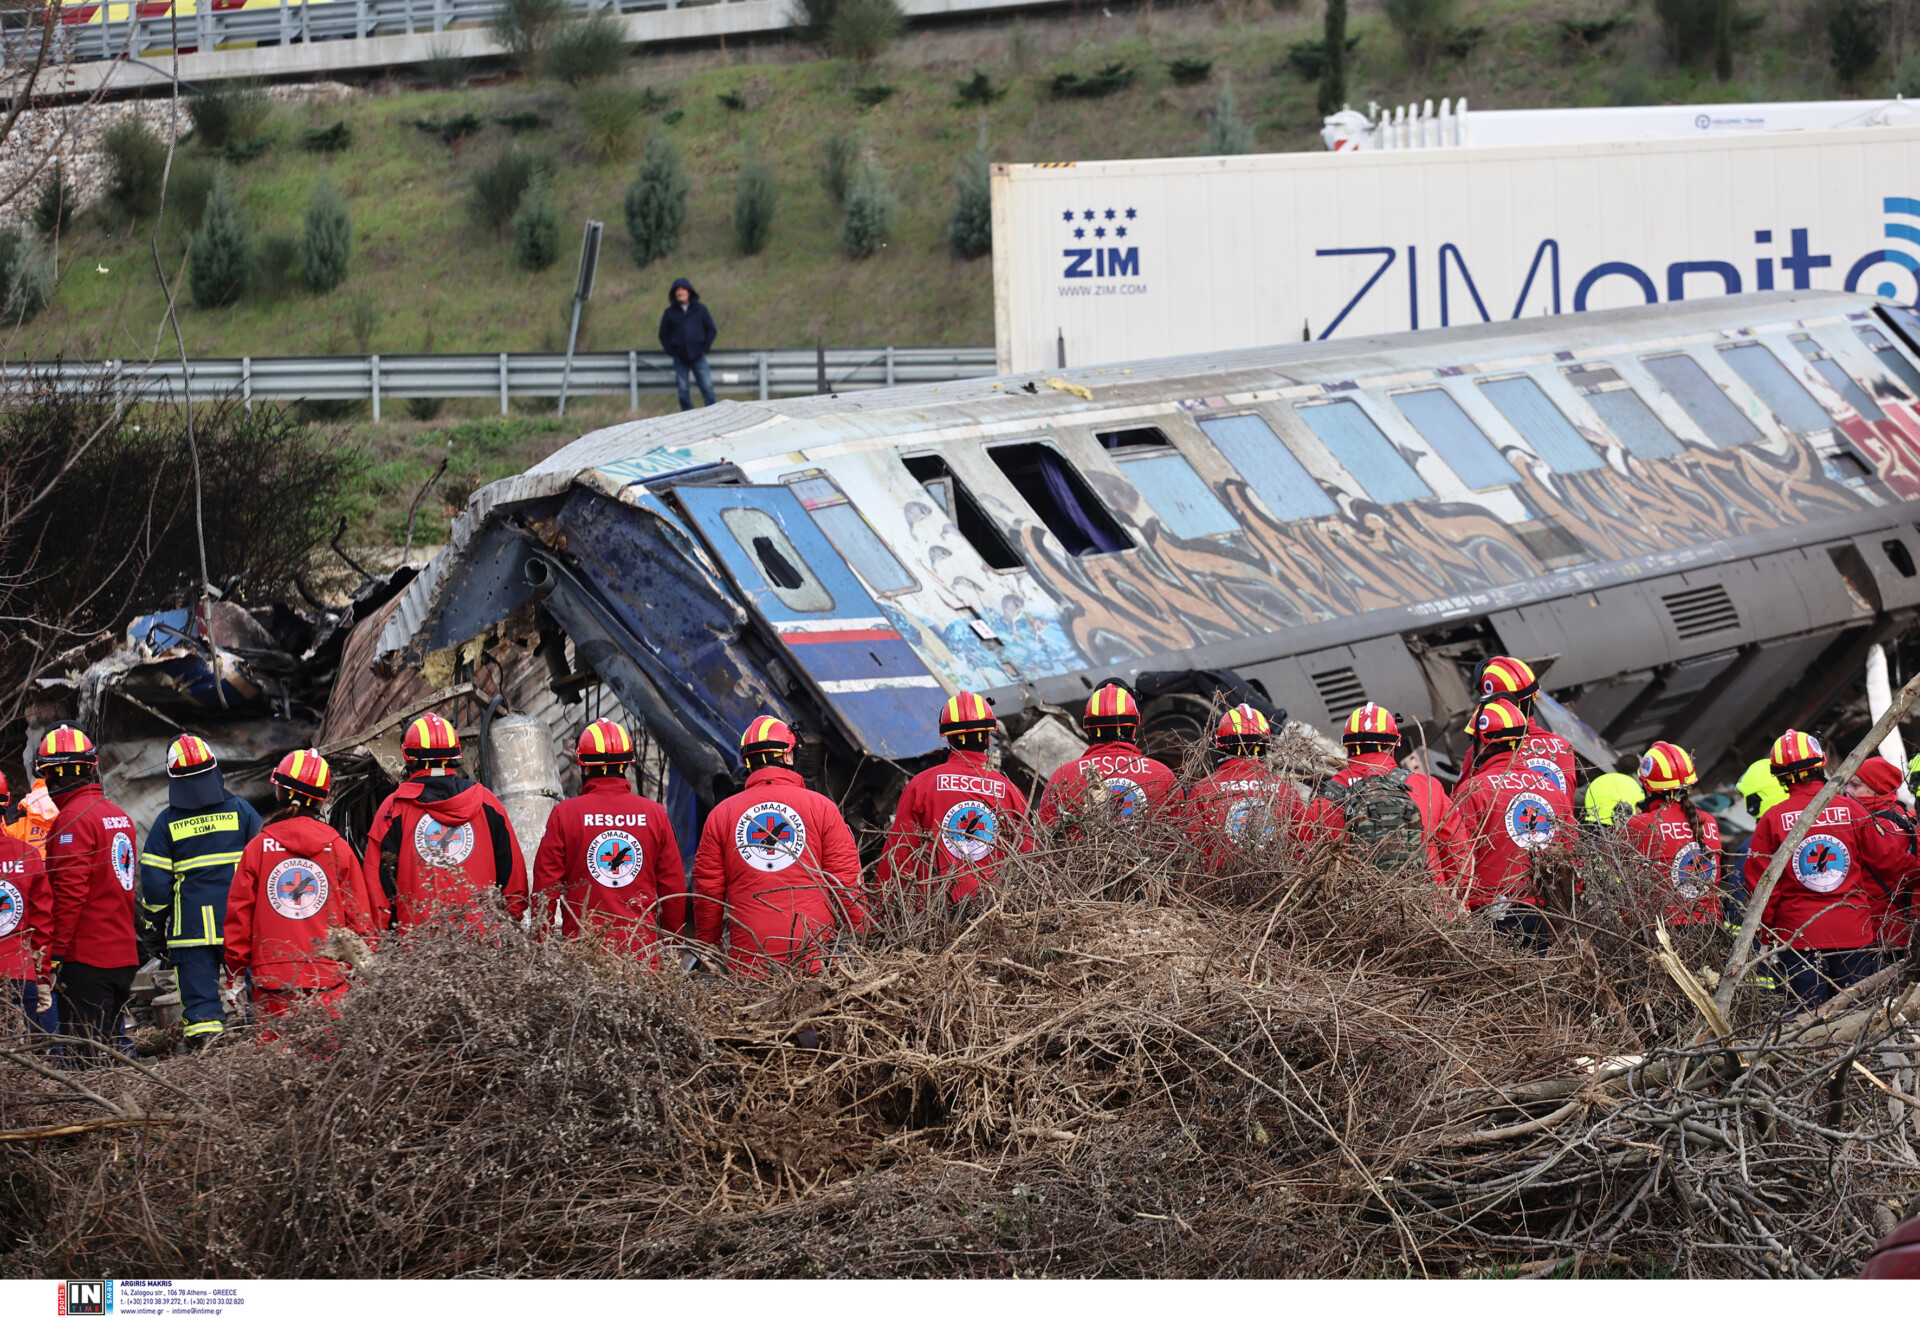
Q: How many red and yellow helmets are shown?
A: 15